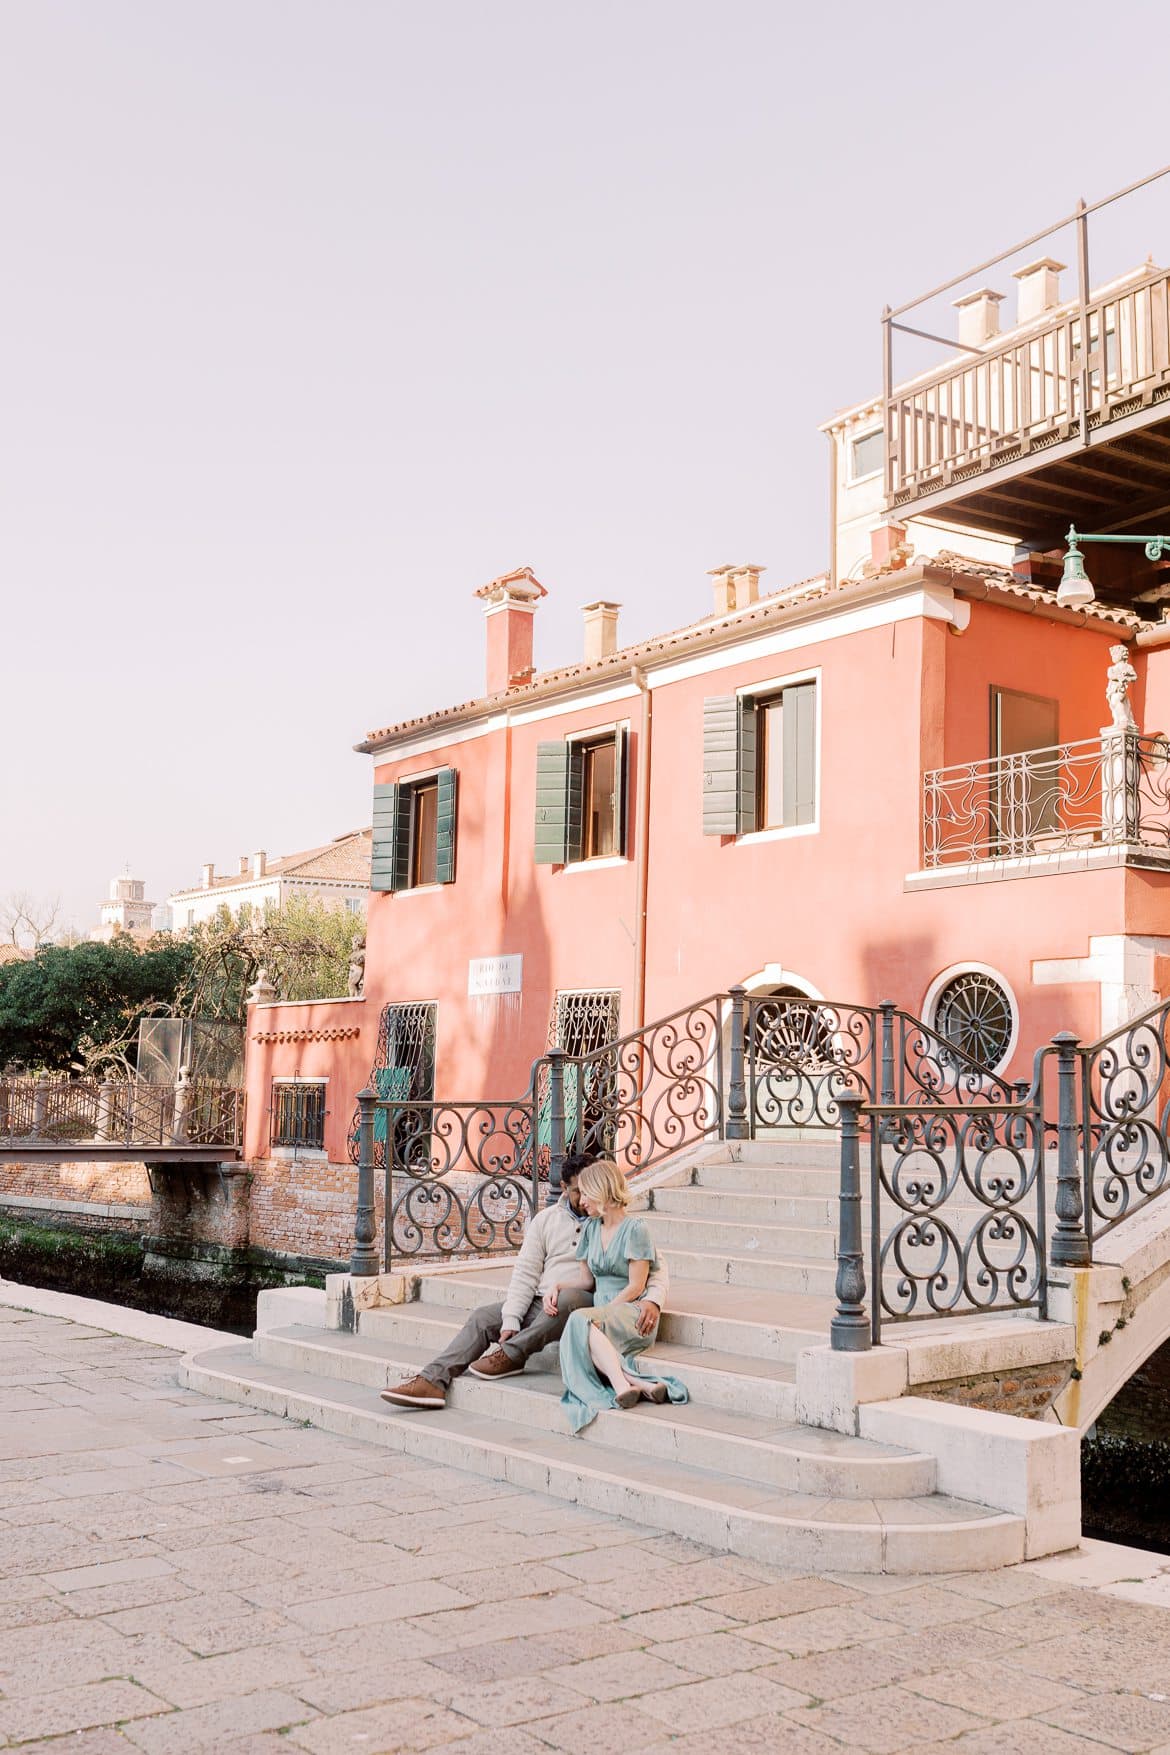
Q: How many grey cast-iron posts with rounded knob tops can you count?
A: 7